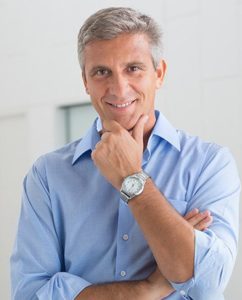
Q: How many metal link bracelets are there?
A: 1